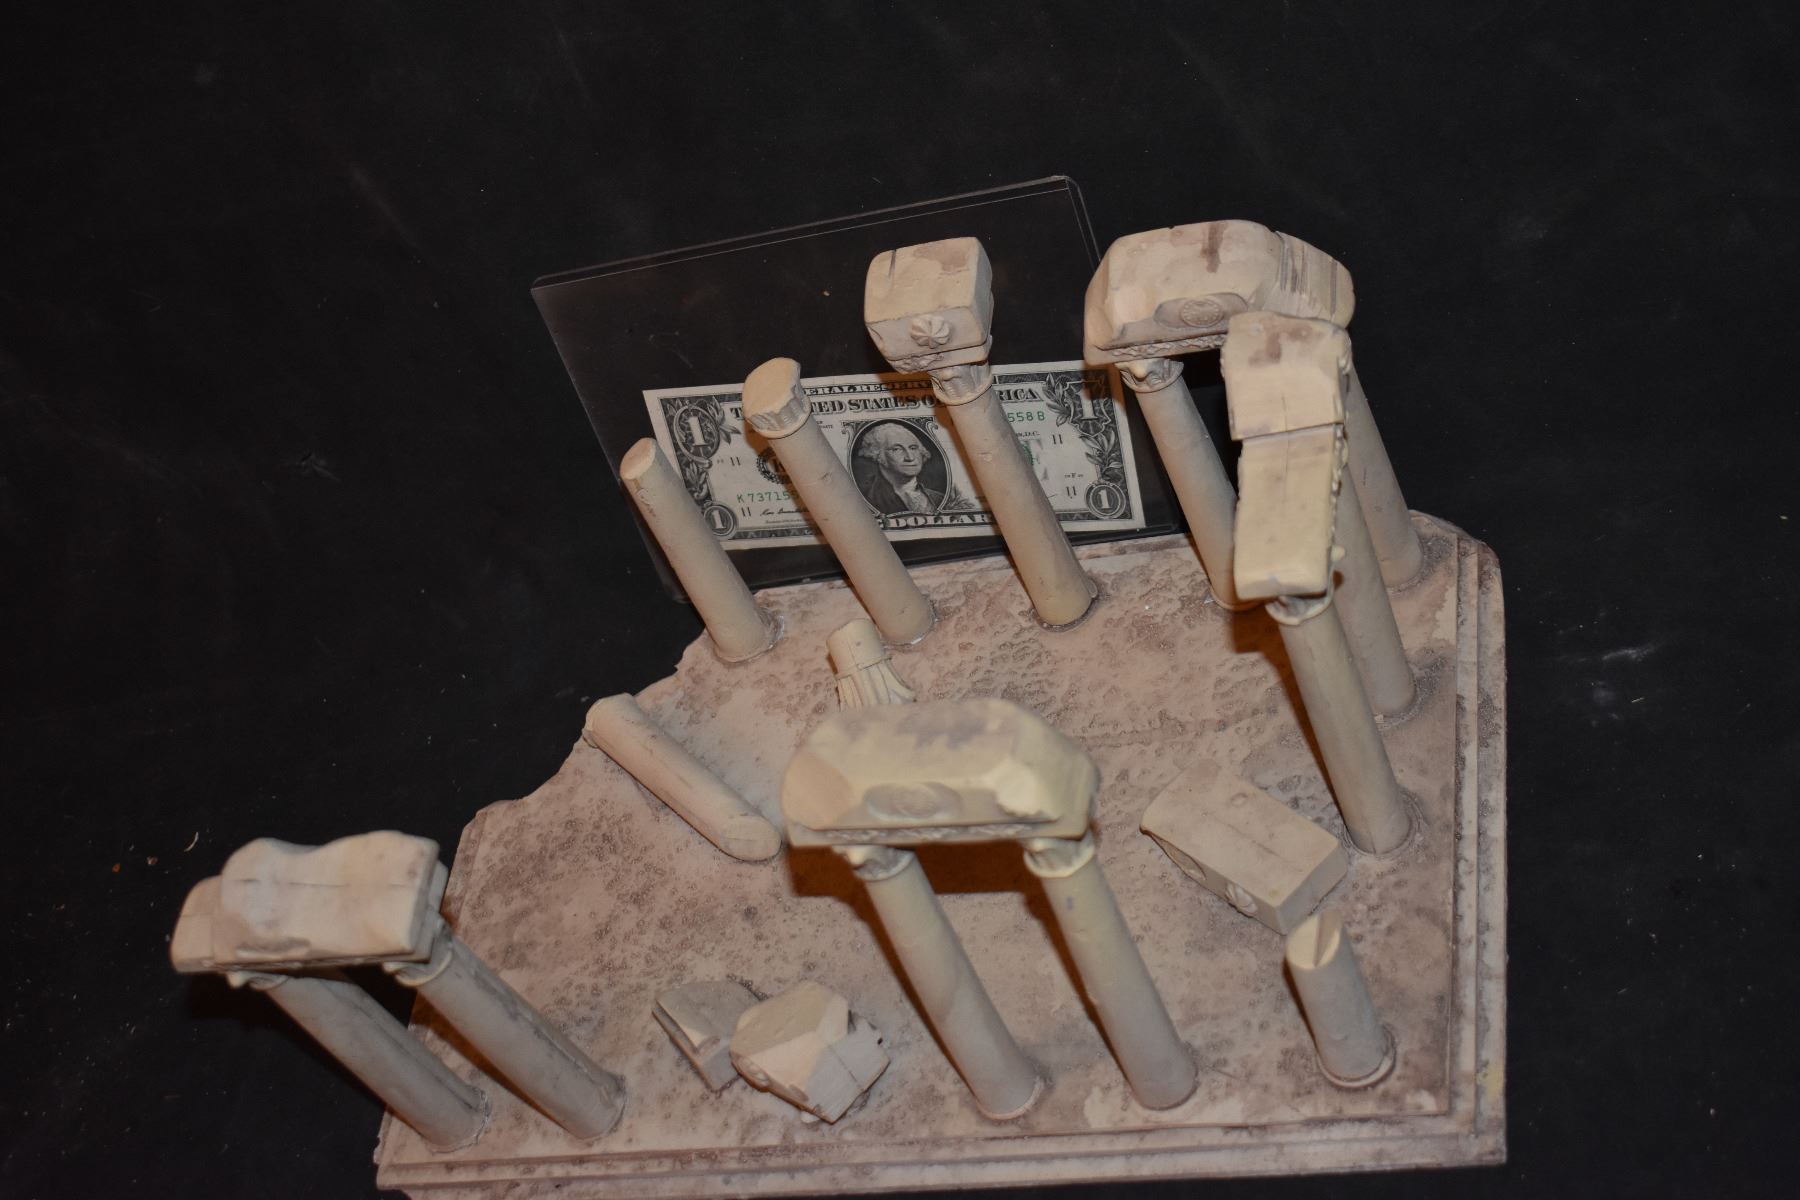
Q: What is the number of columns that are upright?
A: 12